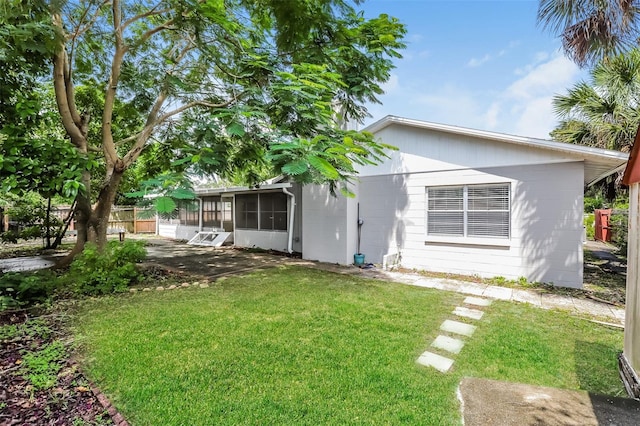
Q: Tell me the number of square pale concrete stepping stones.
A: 5